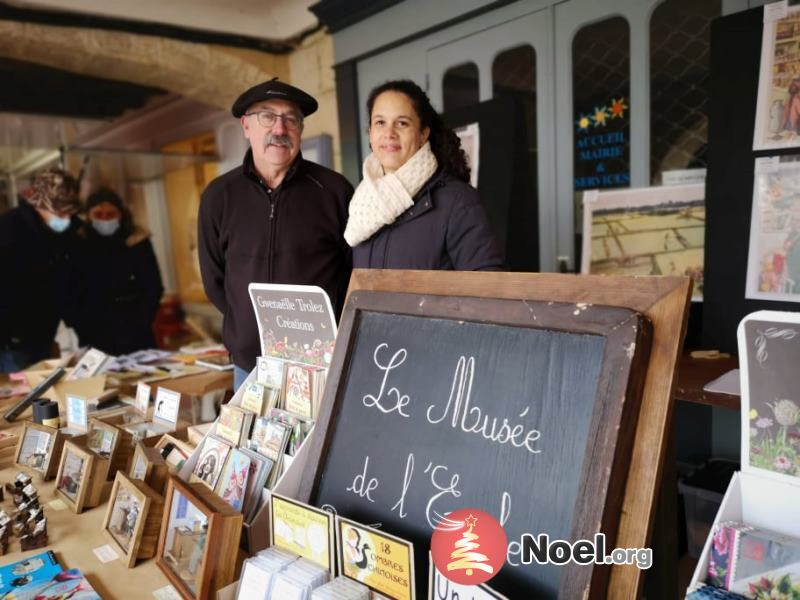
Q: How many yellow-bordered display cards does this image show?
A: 2